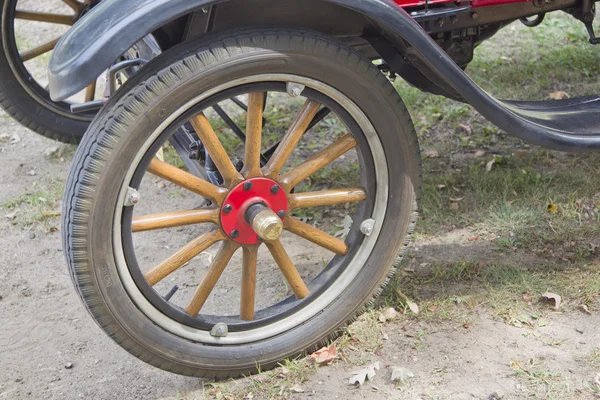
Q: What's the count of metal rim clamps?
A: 4